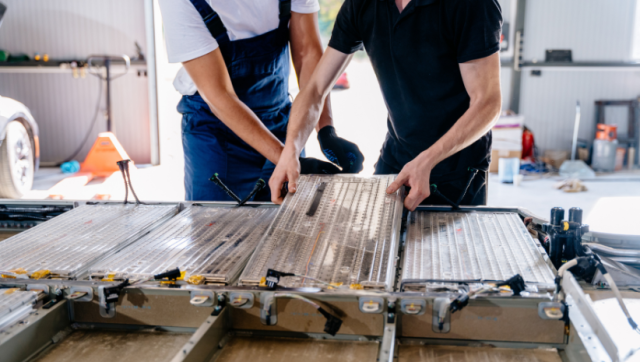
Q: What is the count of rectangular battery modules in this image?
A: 4